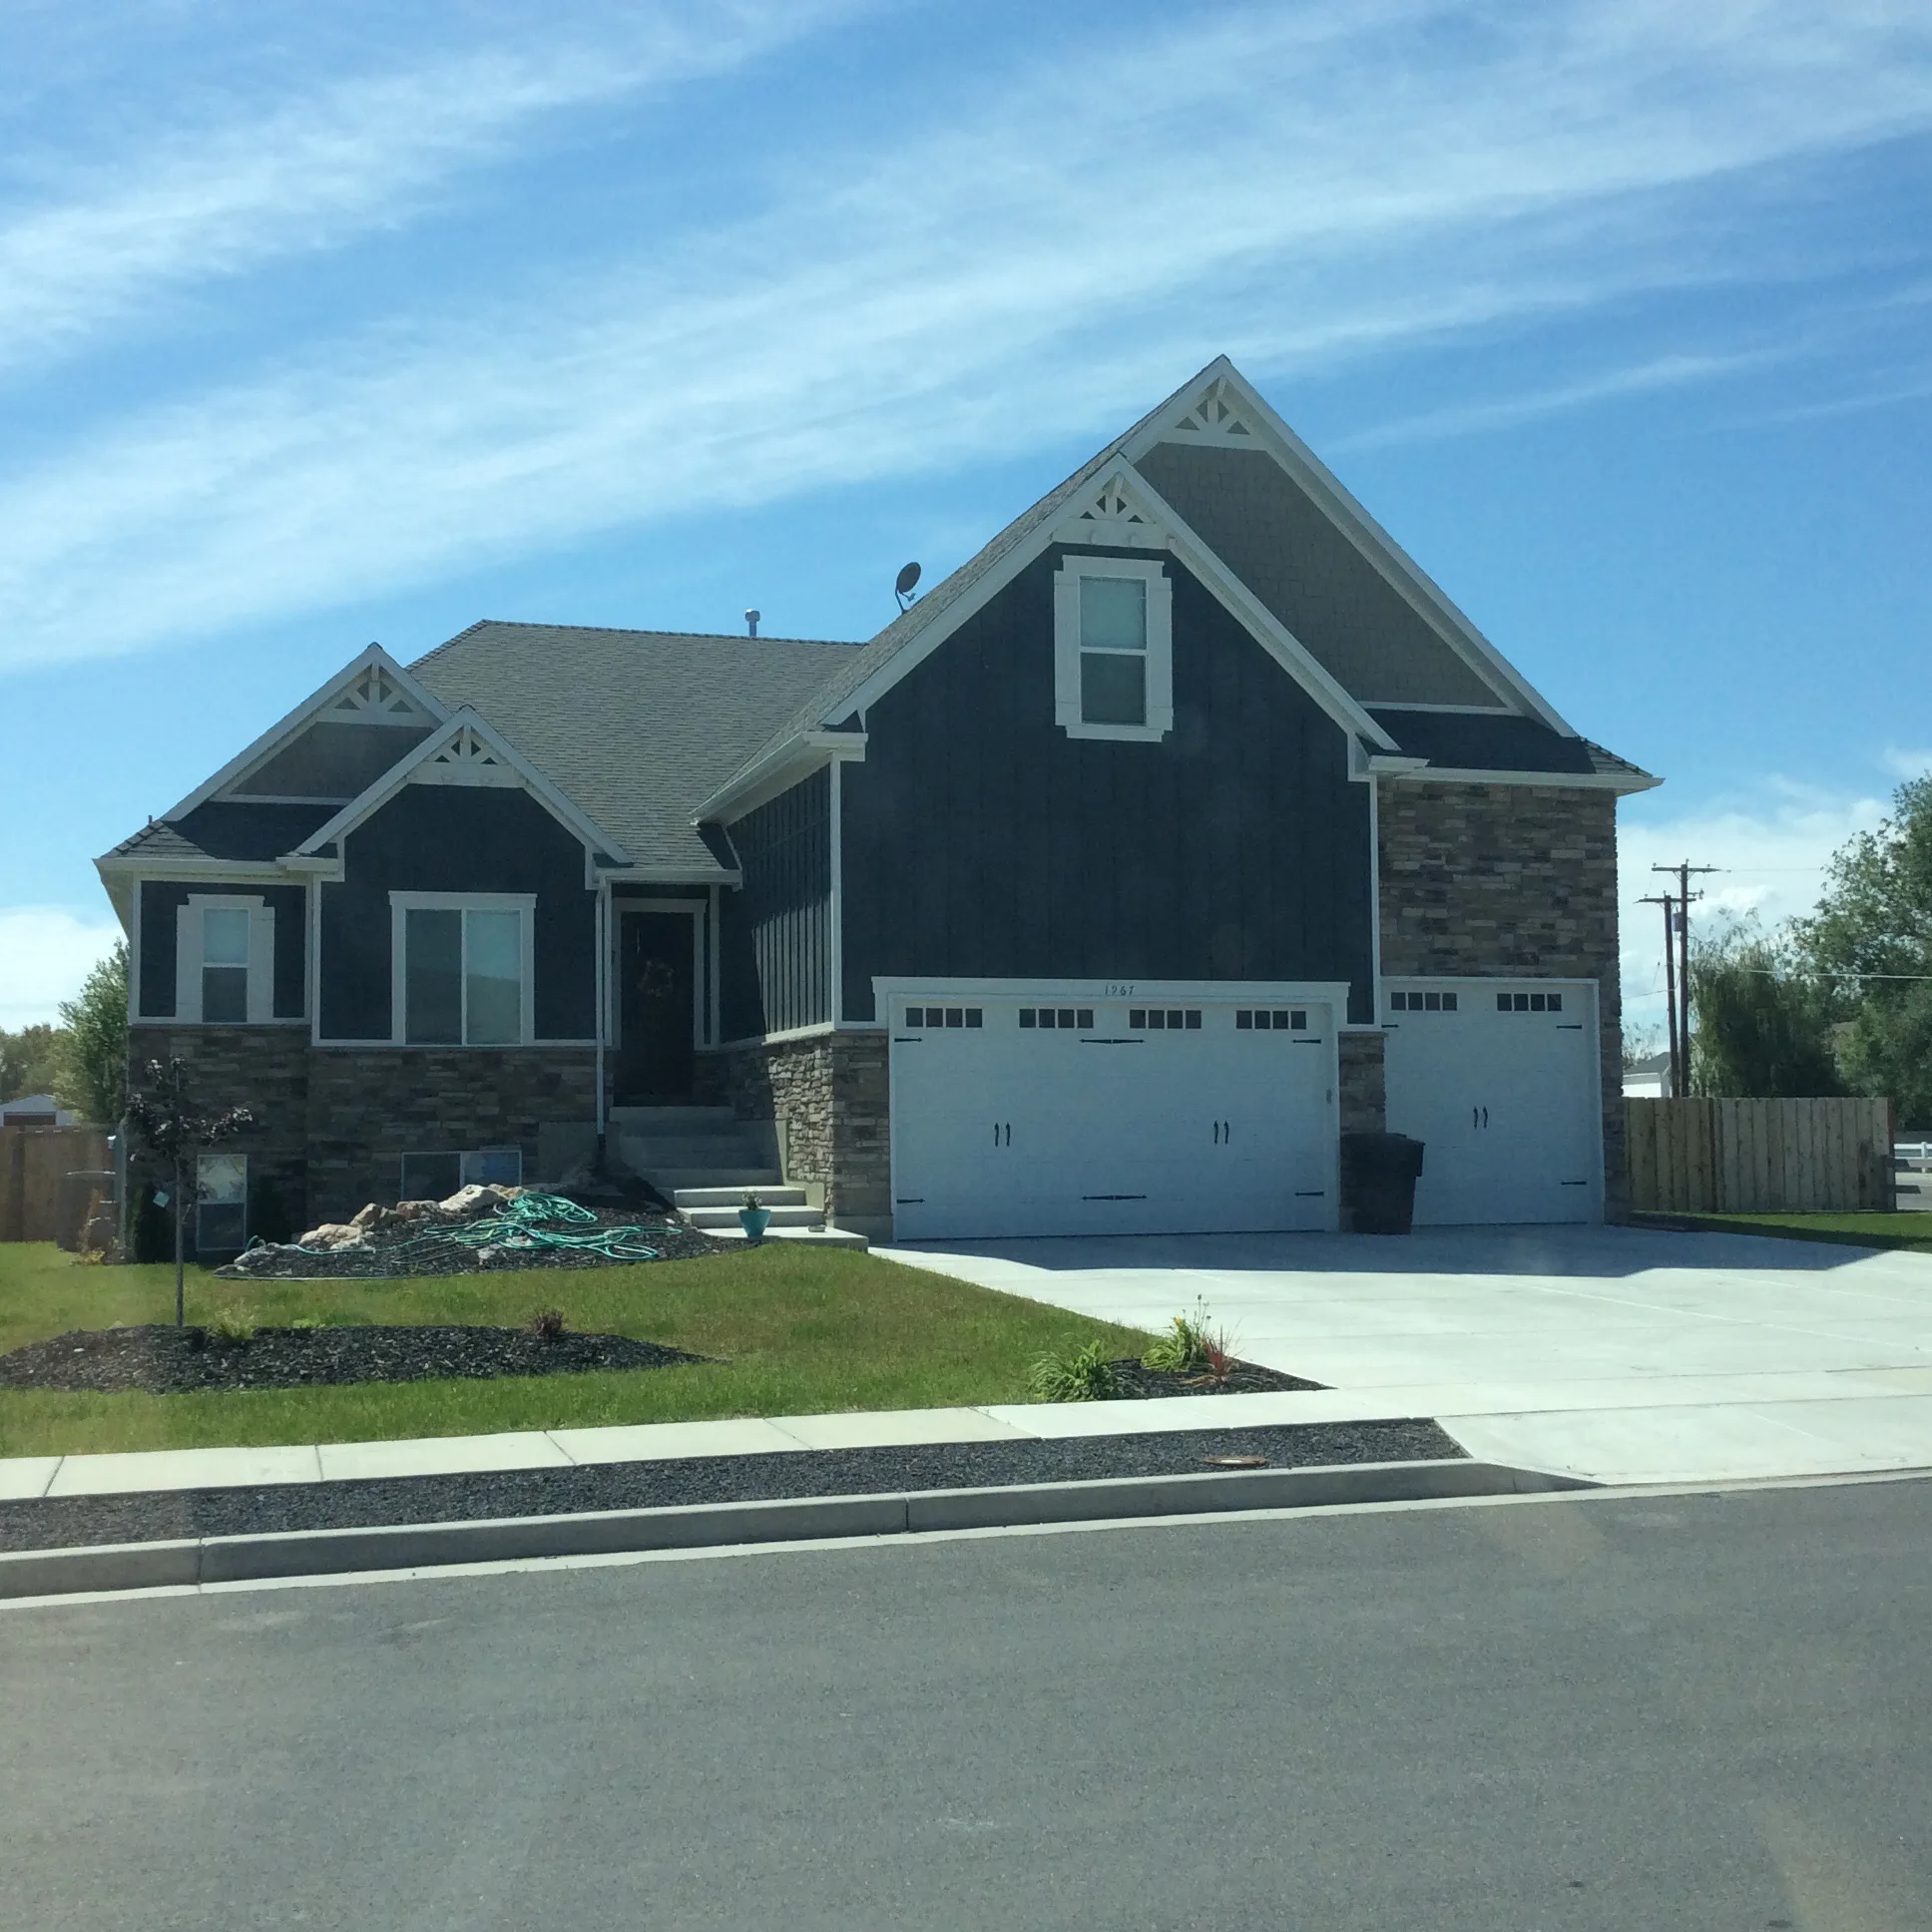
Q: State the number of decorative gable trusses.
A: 4